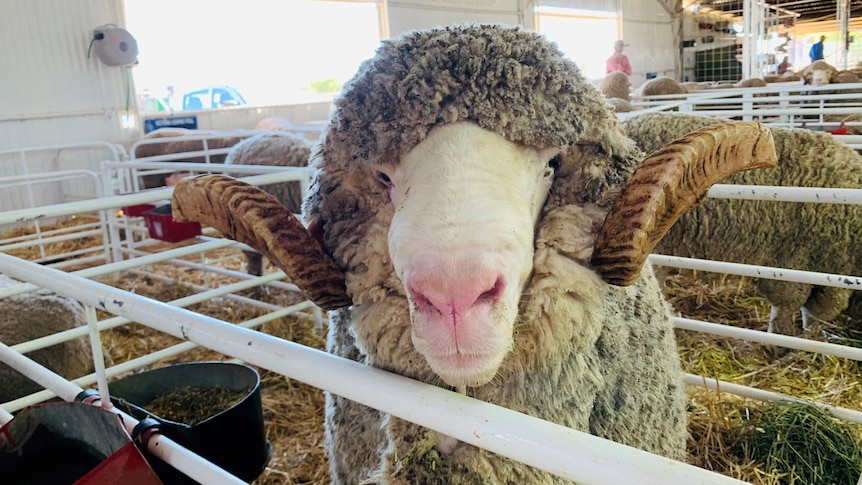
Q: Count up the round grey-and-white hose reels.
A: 1